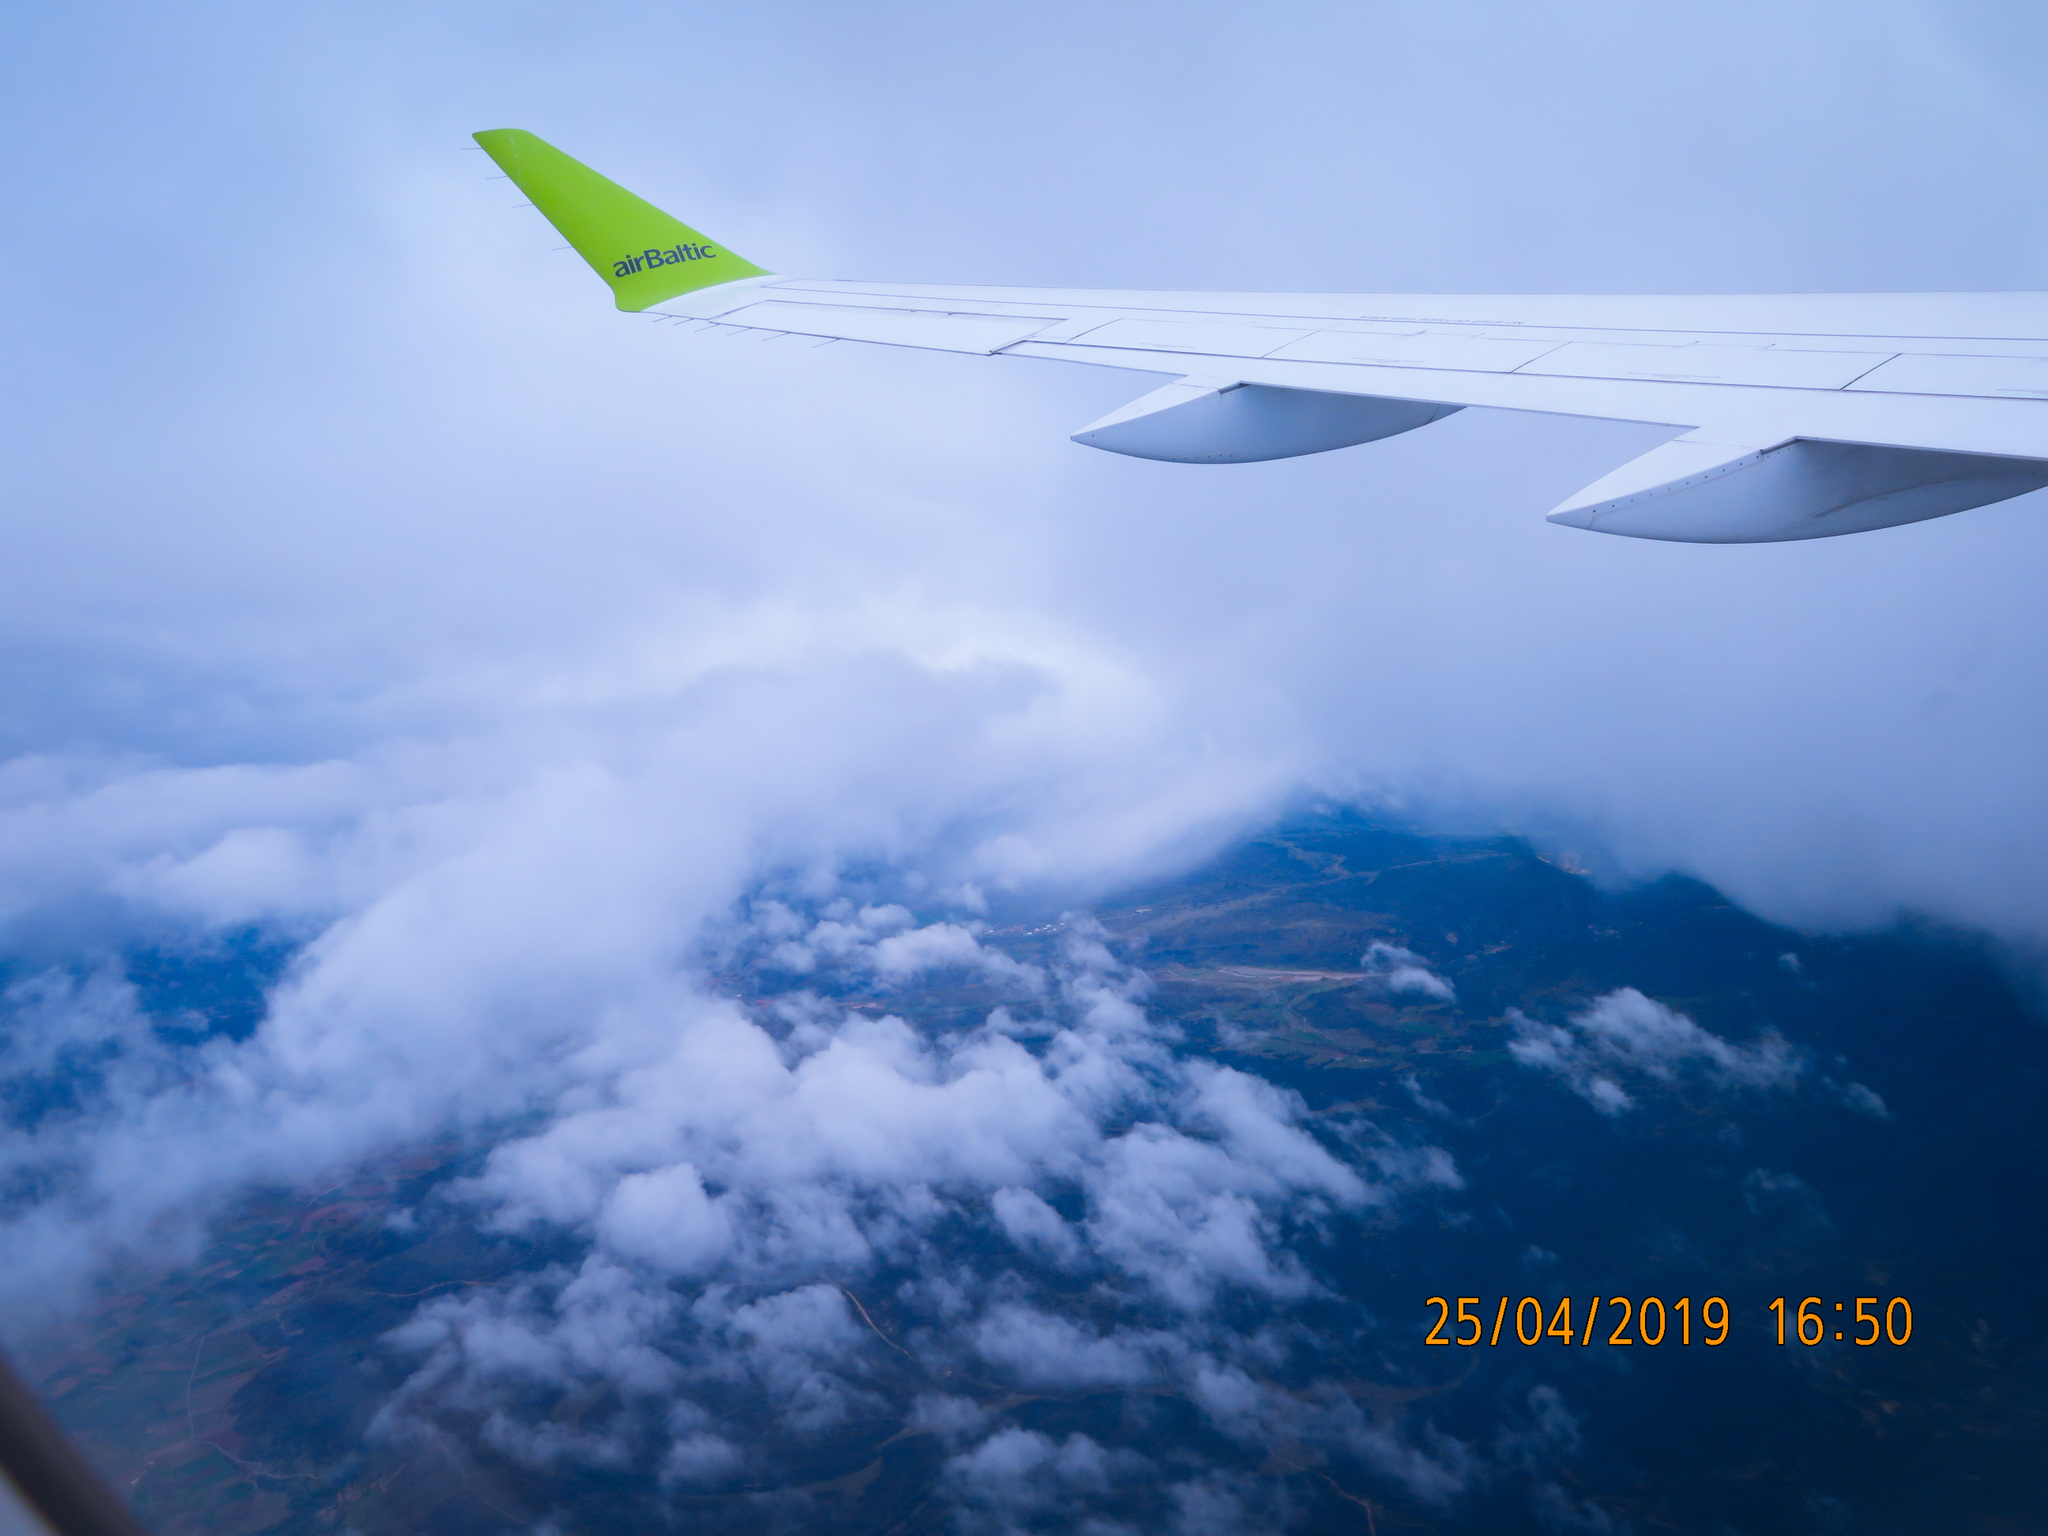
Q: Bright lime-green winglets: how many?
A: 1